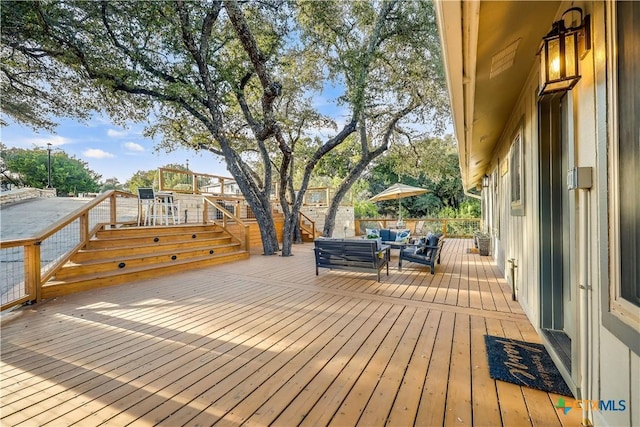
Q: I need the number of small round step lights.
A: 5